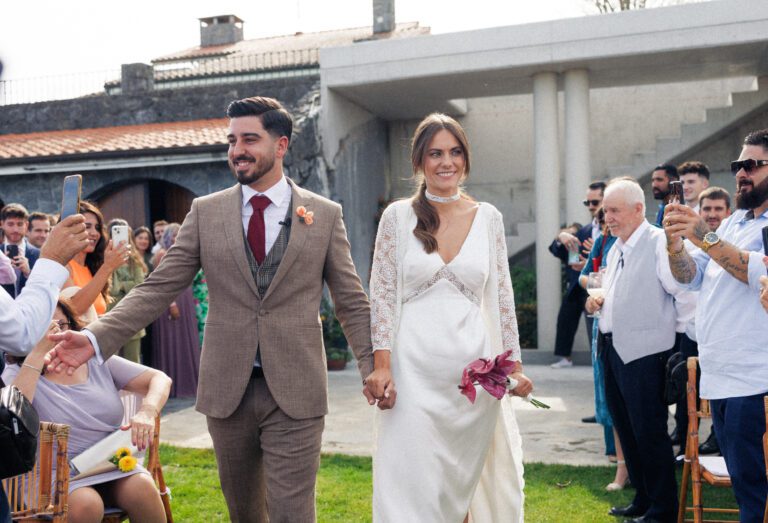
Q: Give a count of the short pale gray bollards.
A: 0